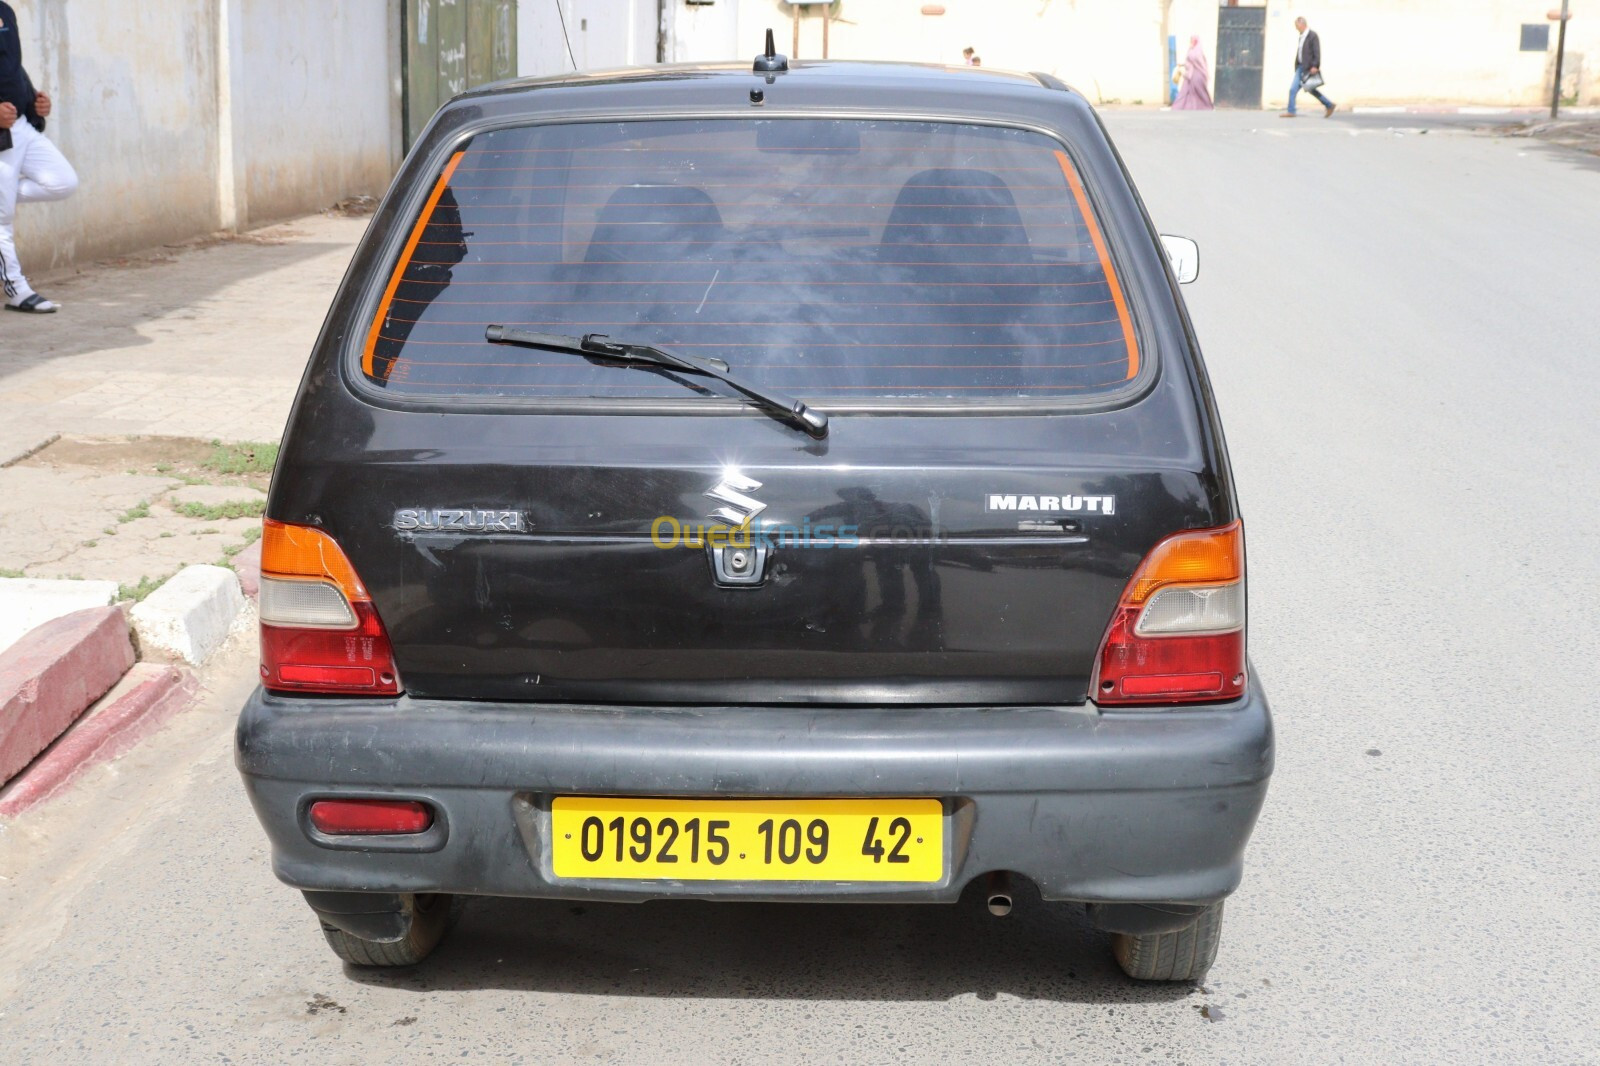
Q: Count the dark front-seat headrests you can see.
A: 2